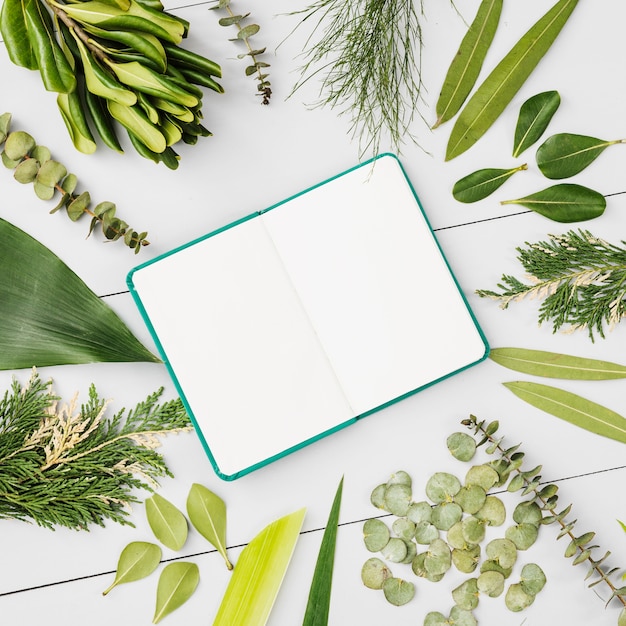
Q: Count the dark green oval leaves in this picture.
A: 4